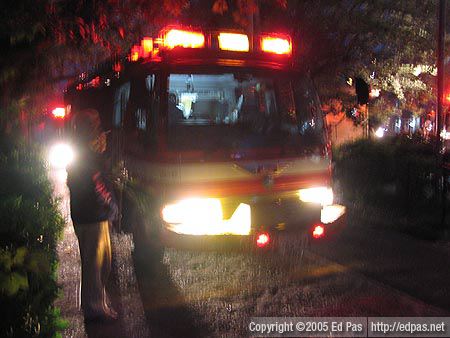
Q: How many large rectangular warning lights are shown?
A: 3